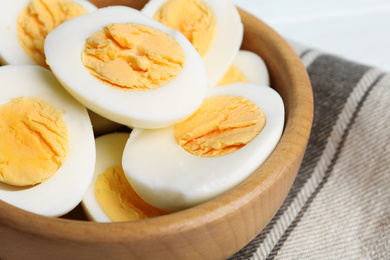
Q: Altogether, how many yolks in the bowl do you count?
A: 7